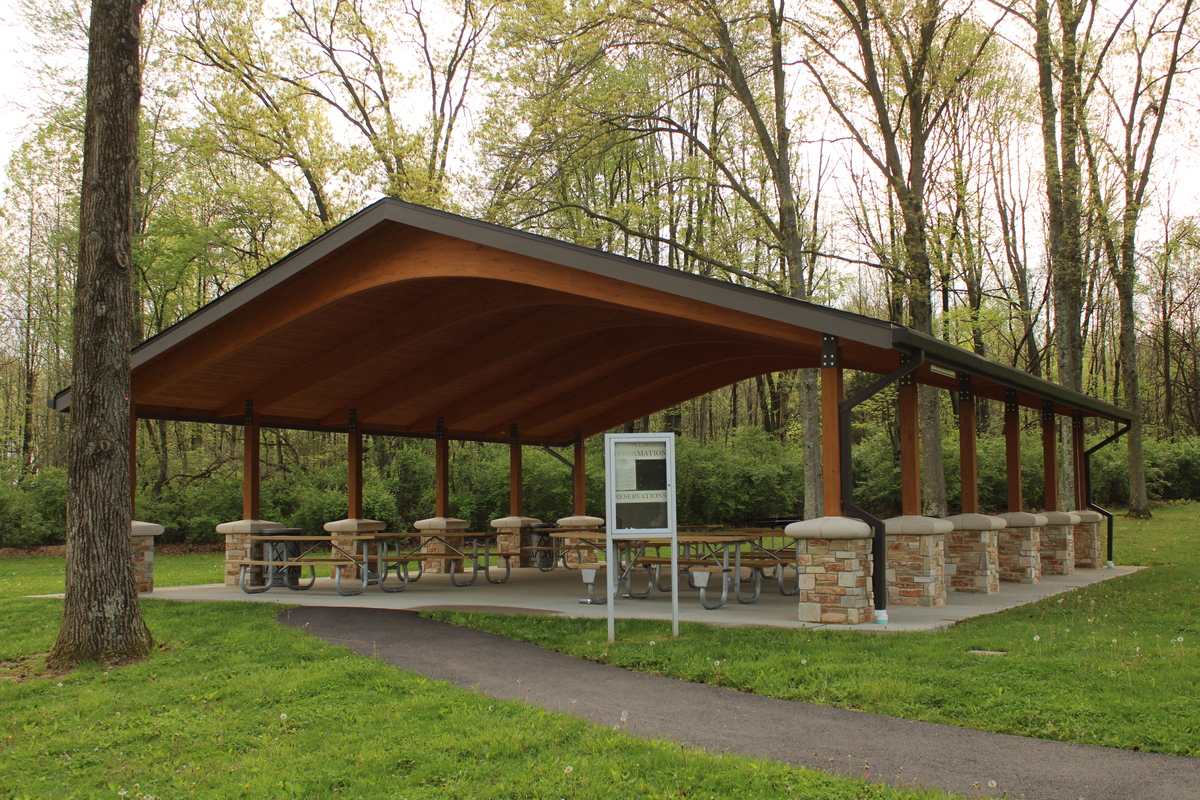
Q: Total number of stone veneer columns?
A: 12